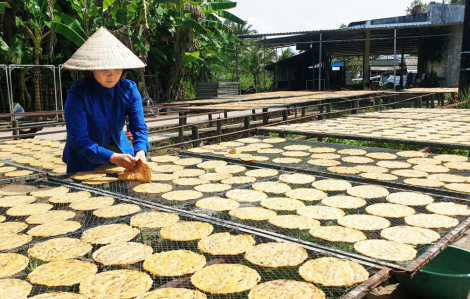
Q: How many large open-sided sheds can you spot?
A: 1